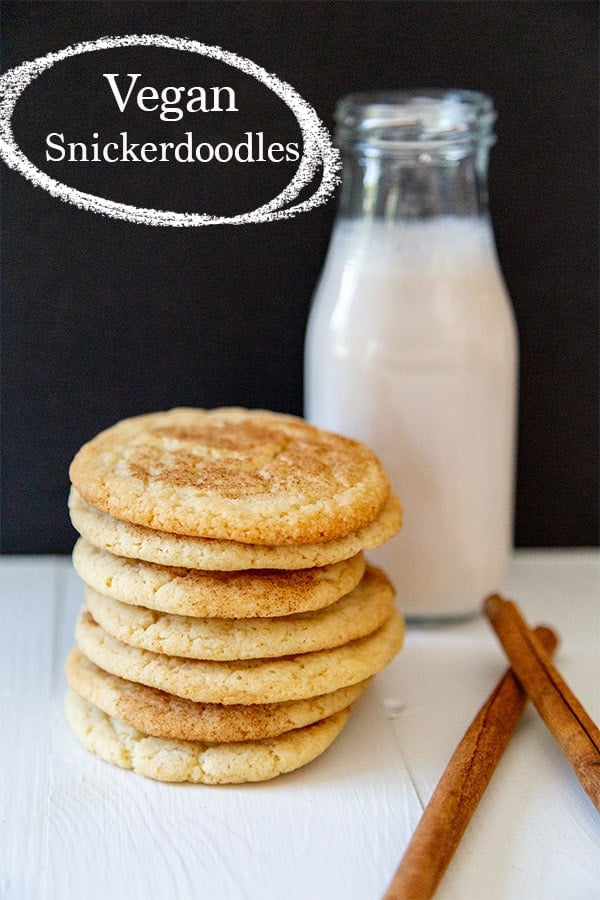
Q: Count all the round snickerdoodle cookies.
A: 7